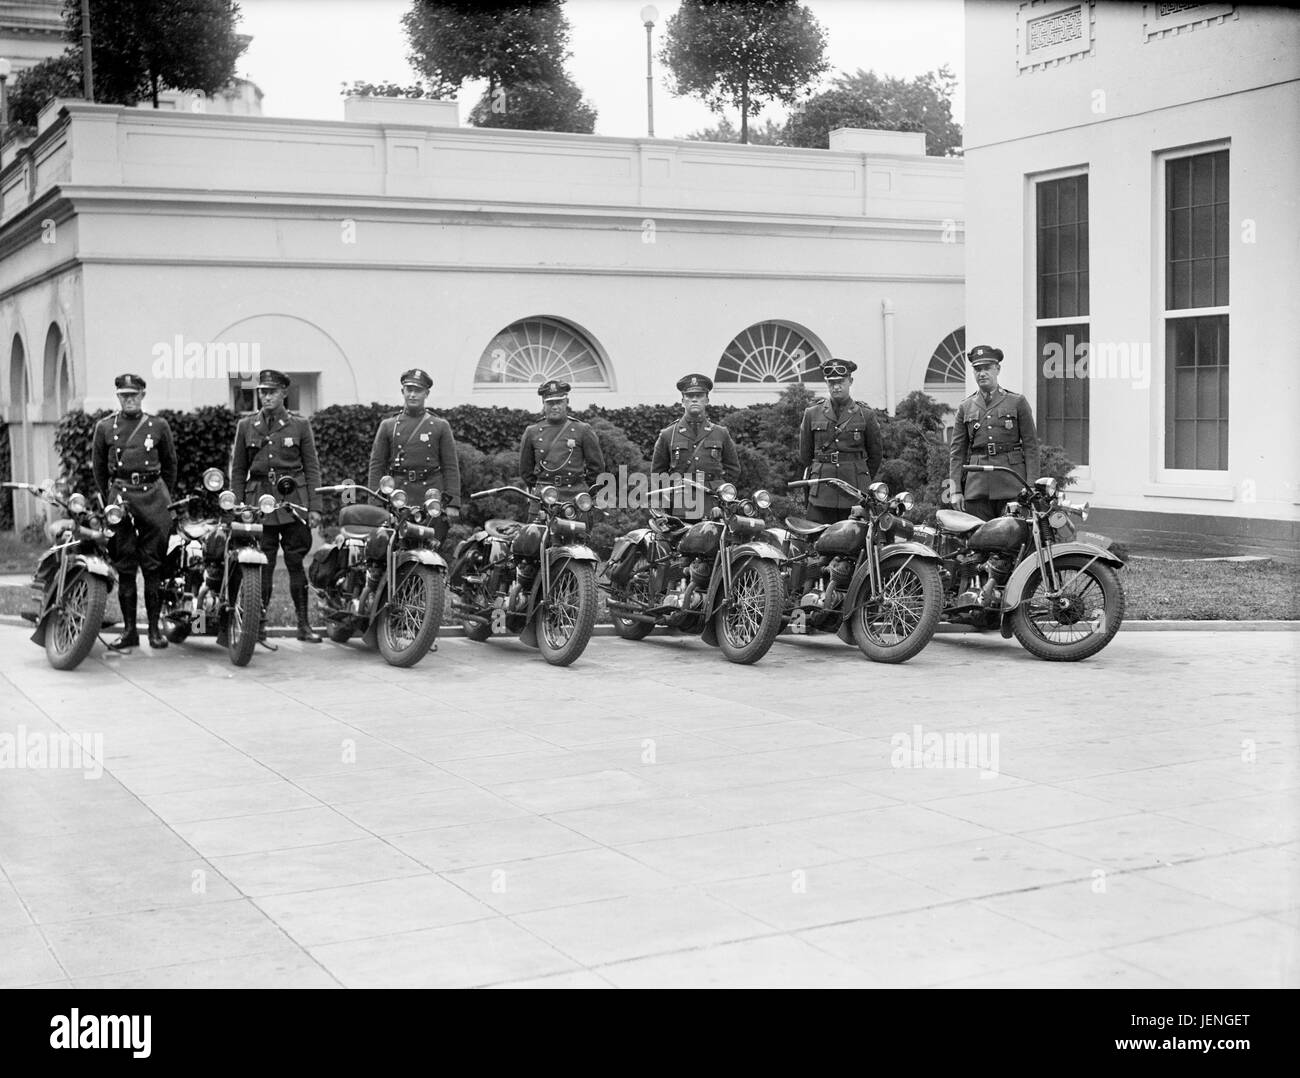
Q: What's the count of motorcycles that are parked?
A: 7